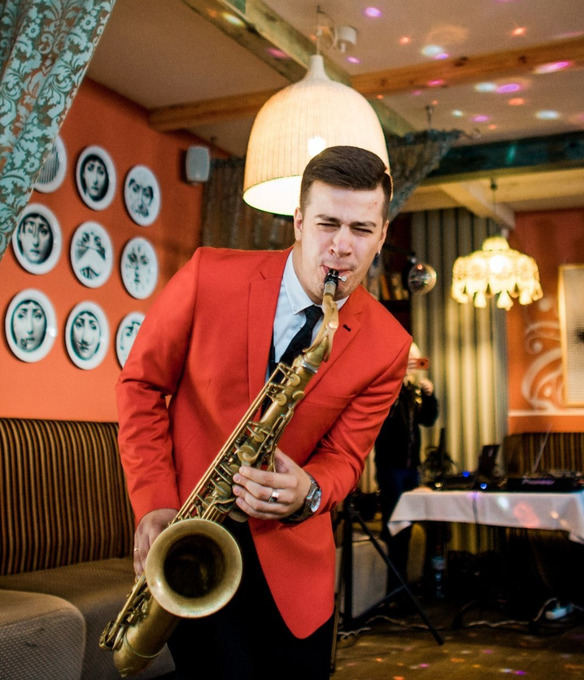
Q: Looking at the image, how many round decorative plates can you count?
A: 9